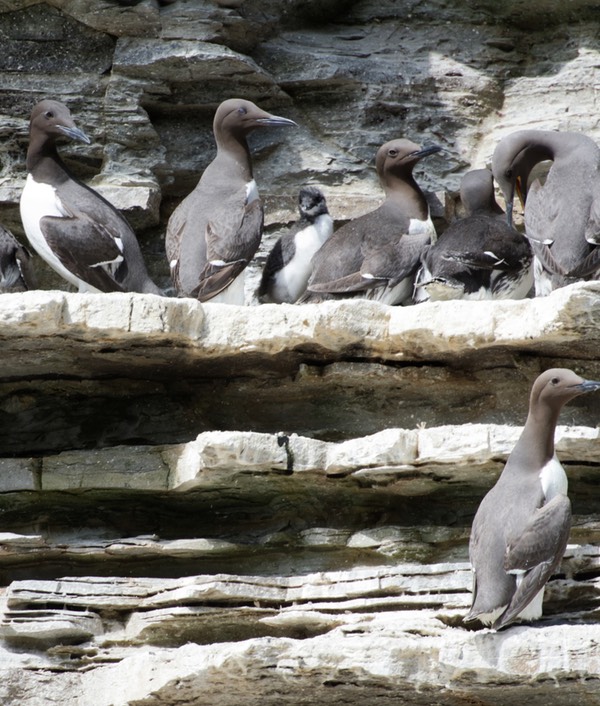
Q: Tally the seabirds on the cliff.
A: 8